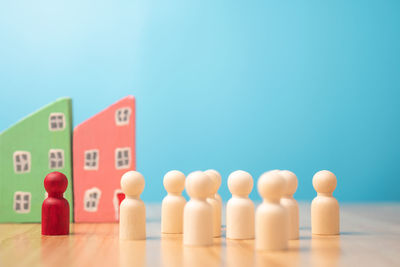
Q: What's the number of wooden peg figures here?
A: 9